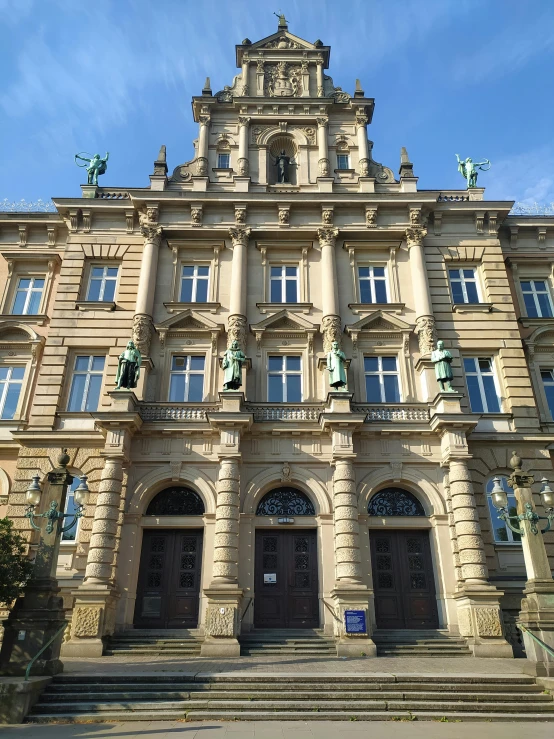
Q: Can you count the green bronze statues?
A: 6